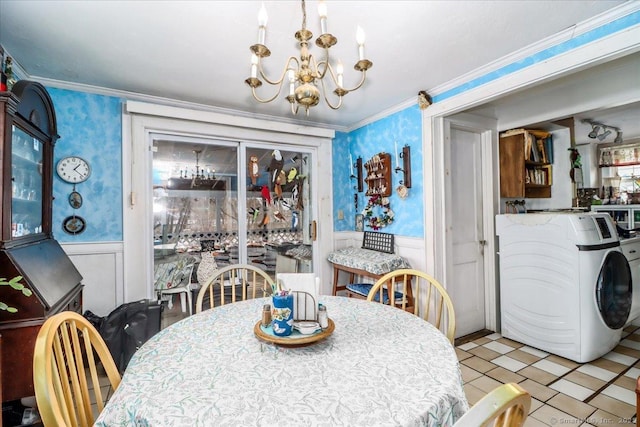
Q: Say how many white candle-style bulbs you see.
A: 6